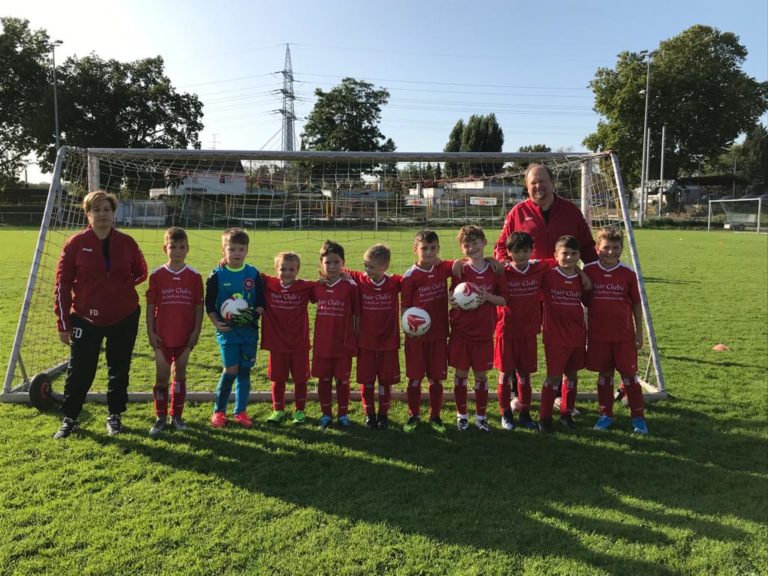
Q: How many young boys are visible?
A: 10